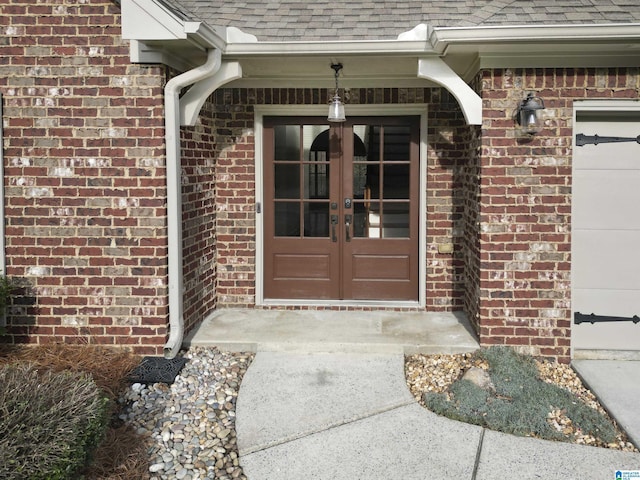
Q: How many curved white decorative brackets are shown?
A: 2